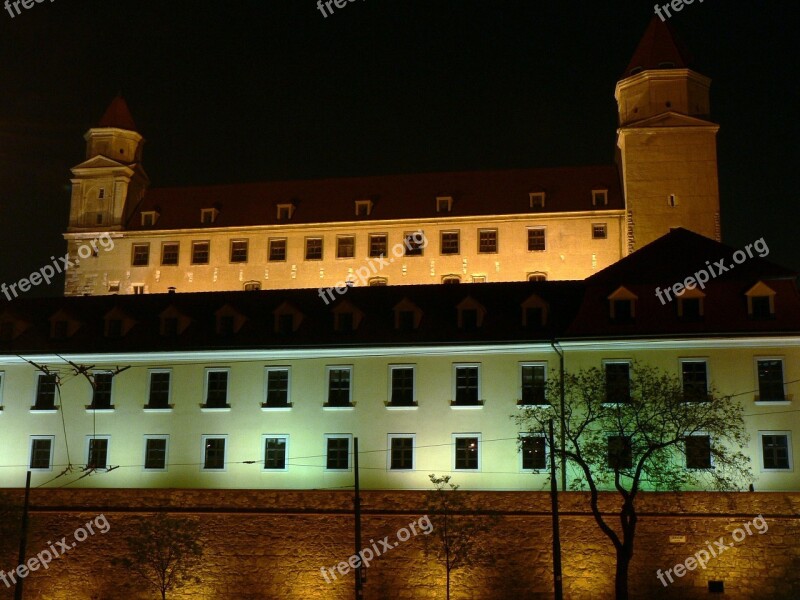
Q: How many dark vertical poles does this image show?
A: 3